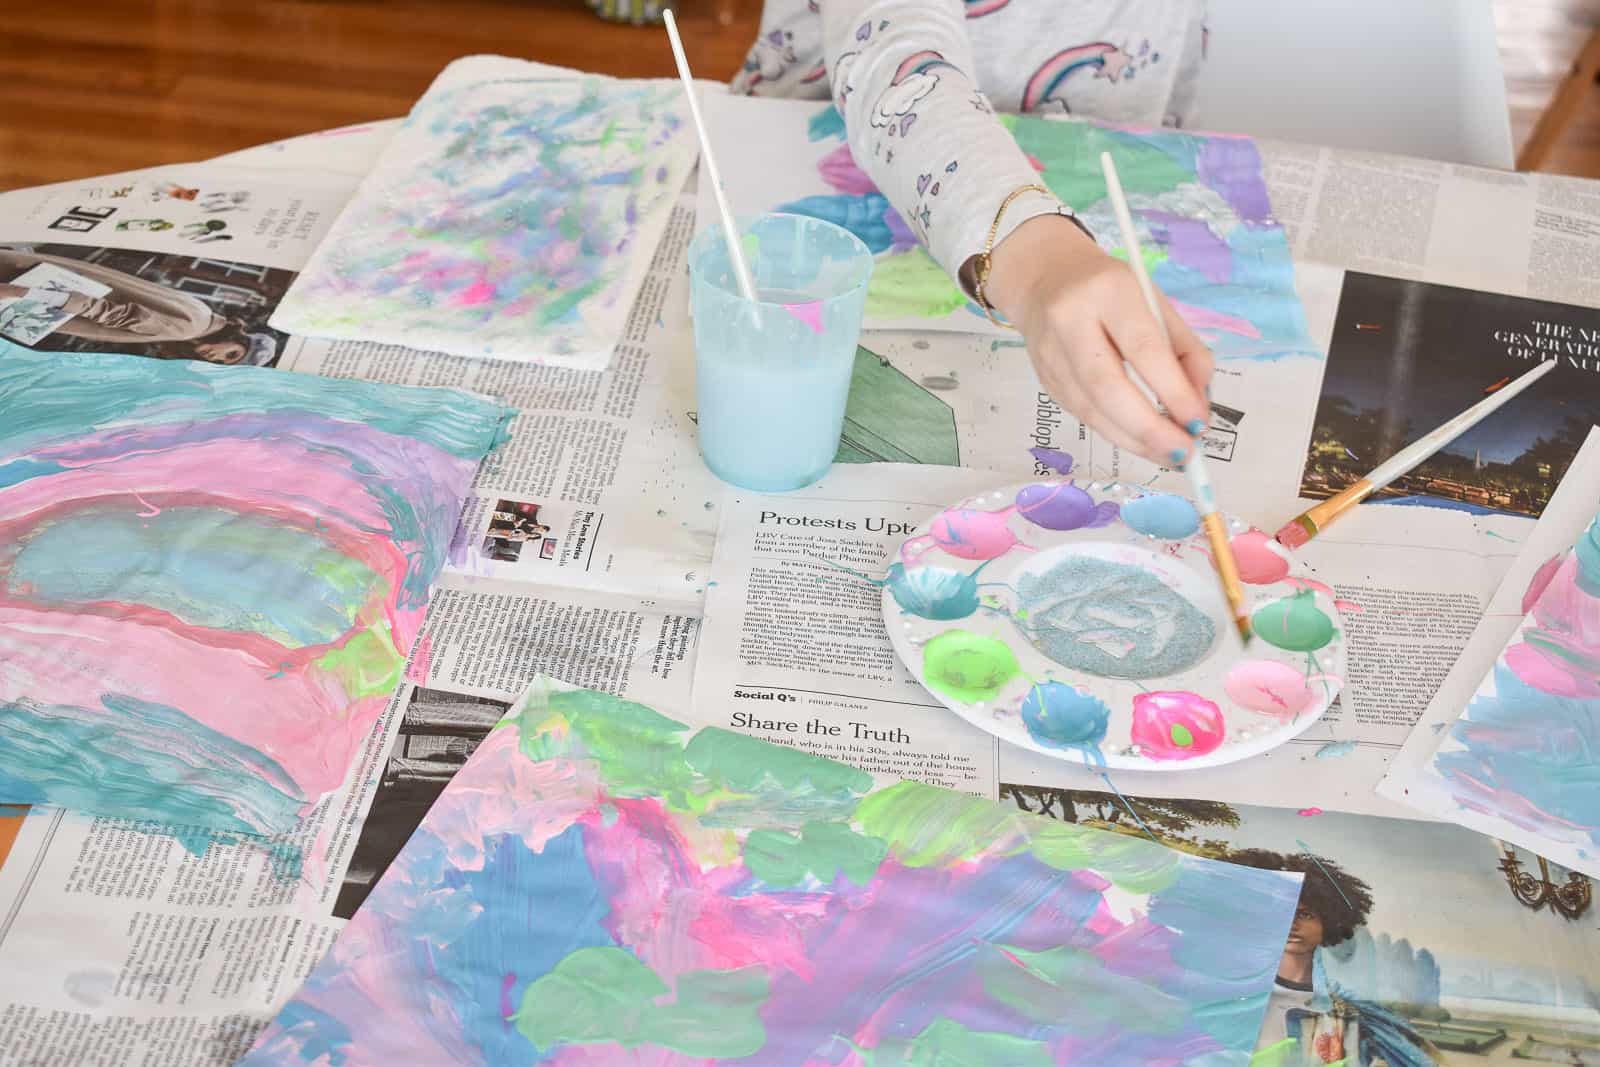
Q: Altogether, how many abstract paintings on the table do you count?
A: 5